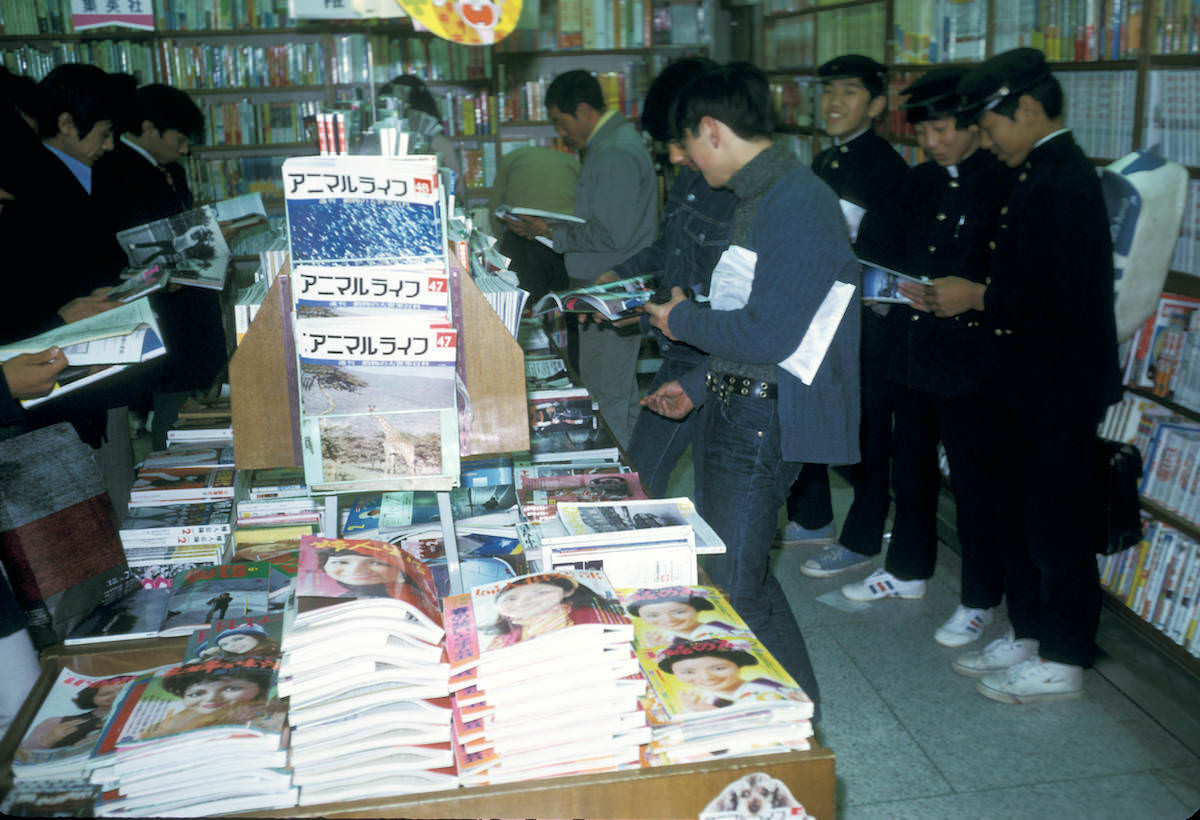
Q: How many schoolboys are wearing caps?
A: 3